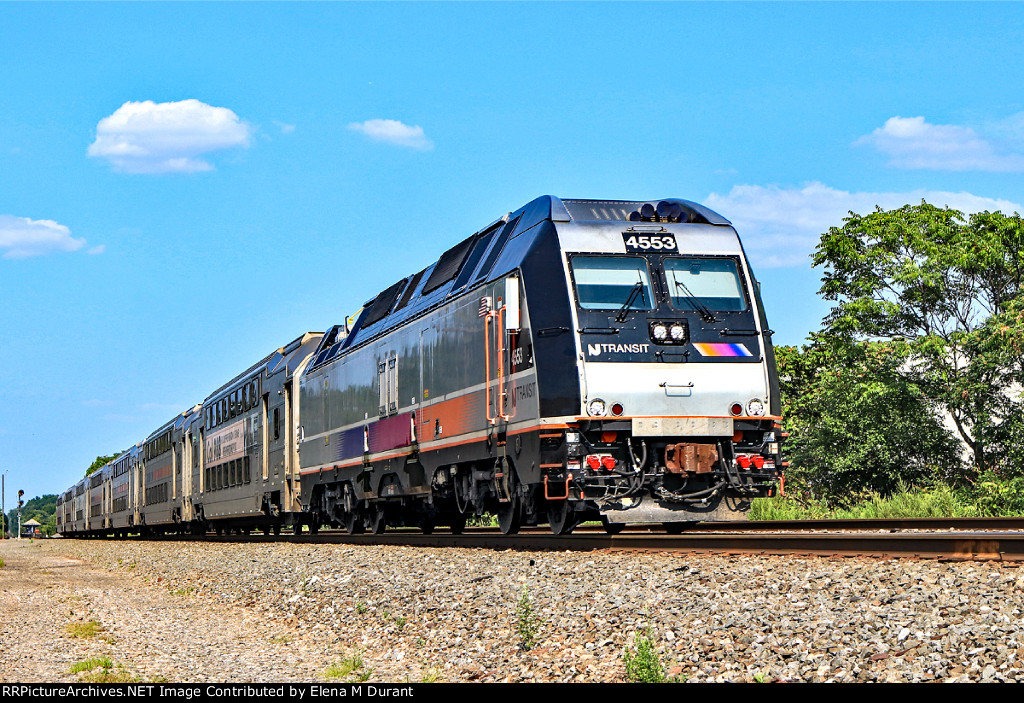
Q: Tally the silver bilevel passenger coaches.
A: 7